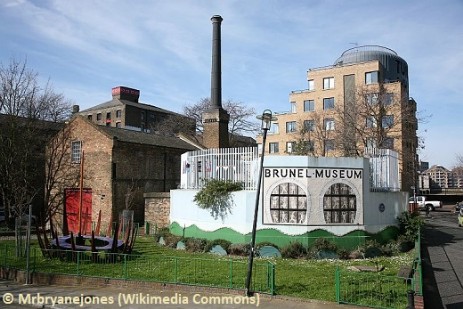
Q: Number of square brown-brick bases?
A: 1